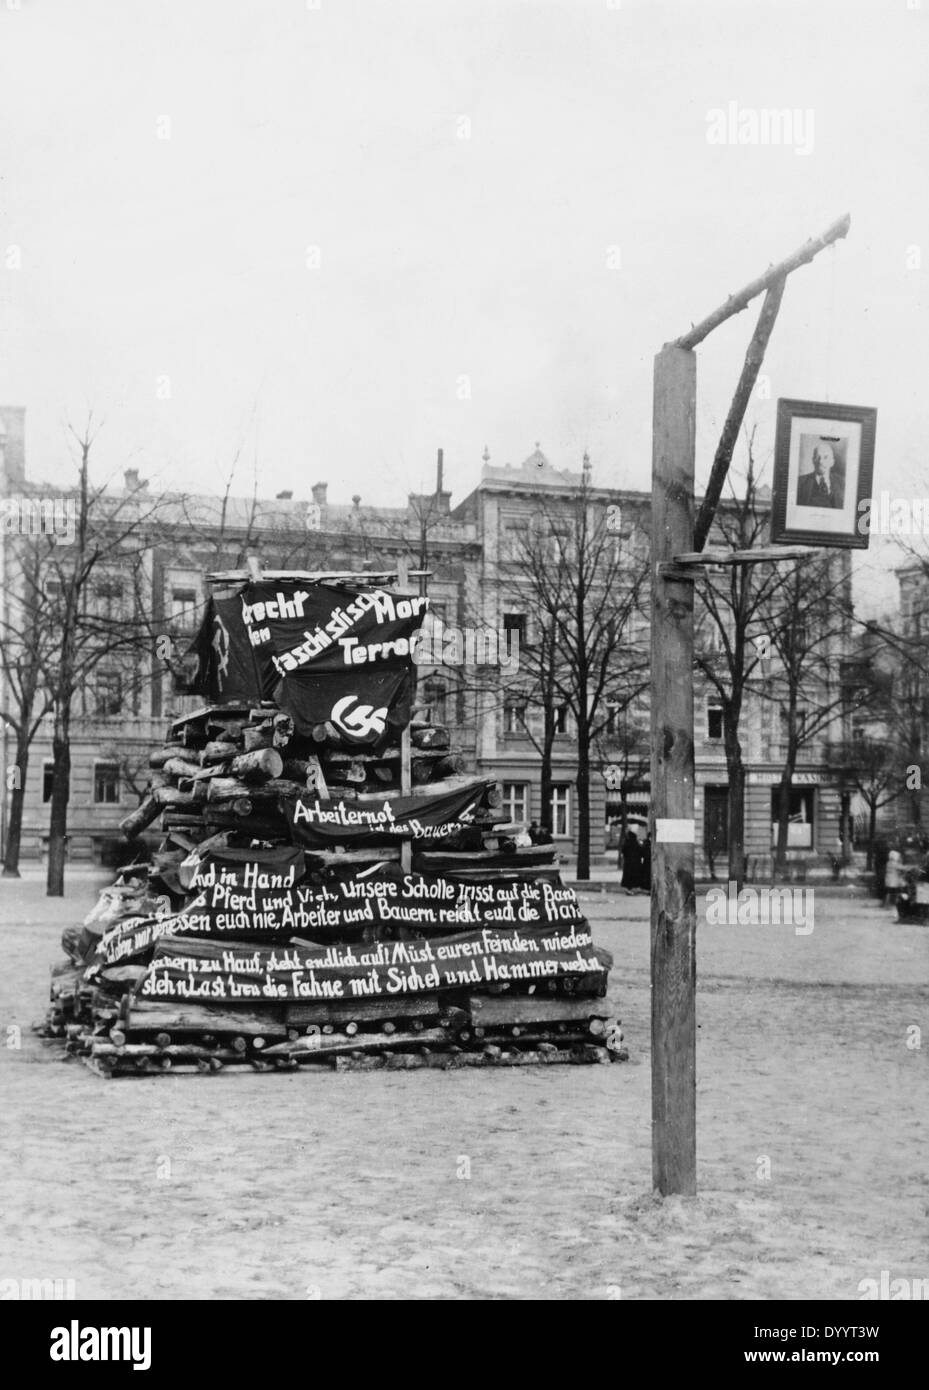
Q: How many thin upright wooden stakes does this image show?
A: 2